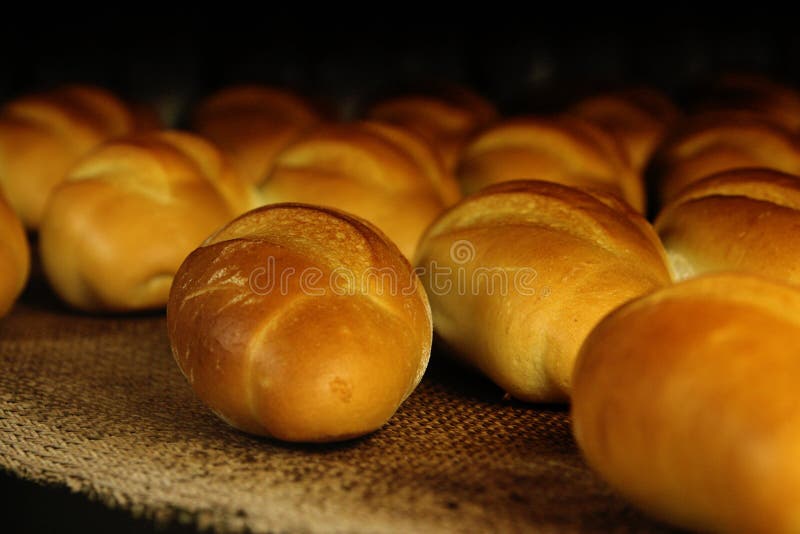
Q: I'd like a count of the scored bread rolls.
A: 14